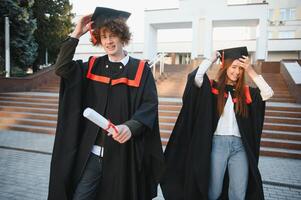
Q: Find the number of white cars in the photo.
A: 0